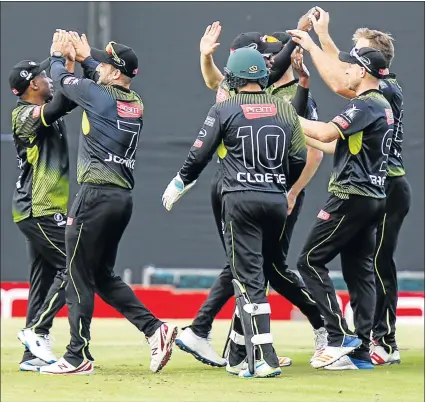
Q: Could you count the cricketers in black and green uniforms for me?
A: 7